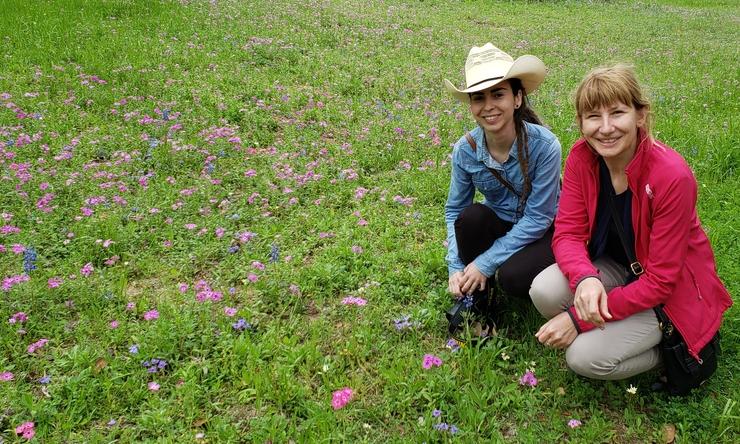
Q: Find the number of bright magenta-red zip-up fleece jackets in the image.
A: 1